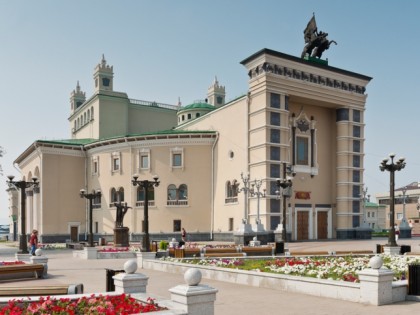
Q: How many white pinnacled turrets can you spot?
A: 3